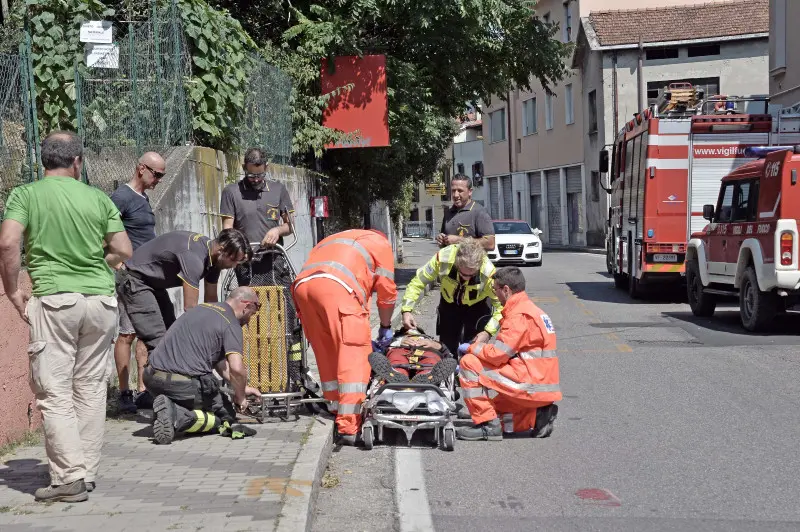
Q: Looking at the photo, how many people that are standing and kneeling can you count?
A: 9